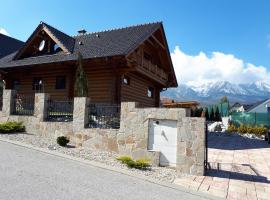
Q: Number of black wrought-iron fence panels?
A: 3